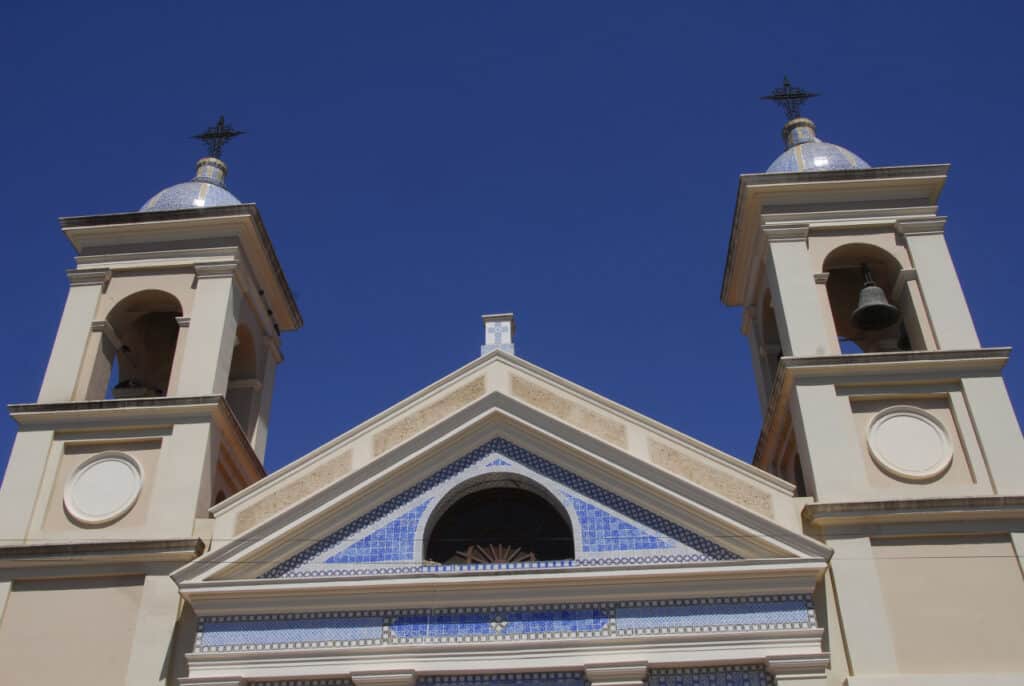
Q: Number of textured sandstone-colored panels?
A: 4